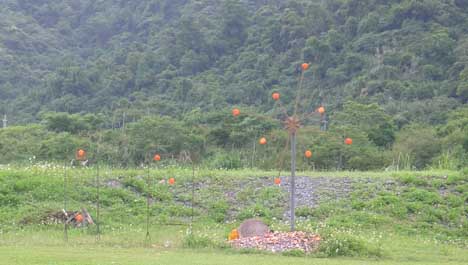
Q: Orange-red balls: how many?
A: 12